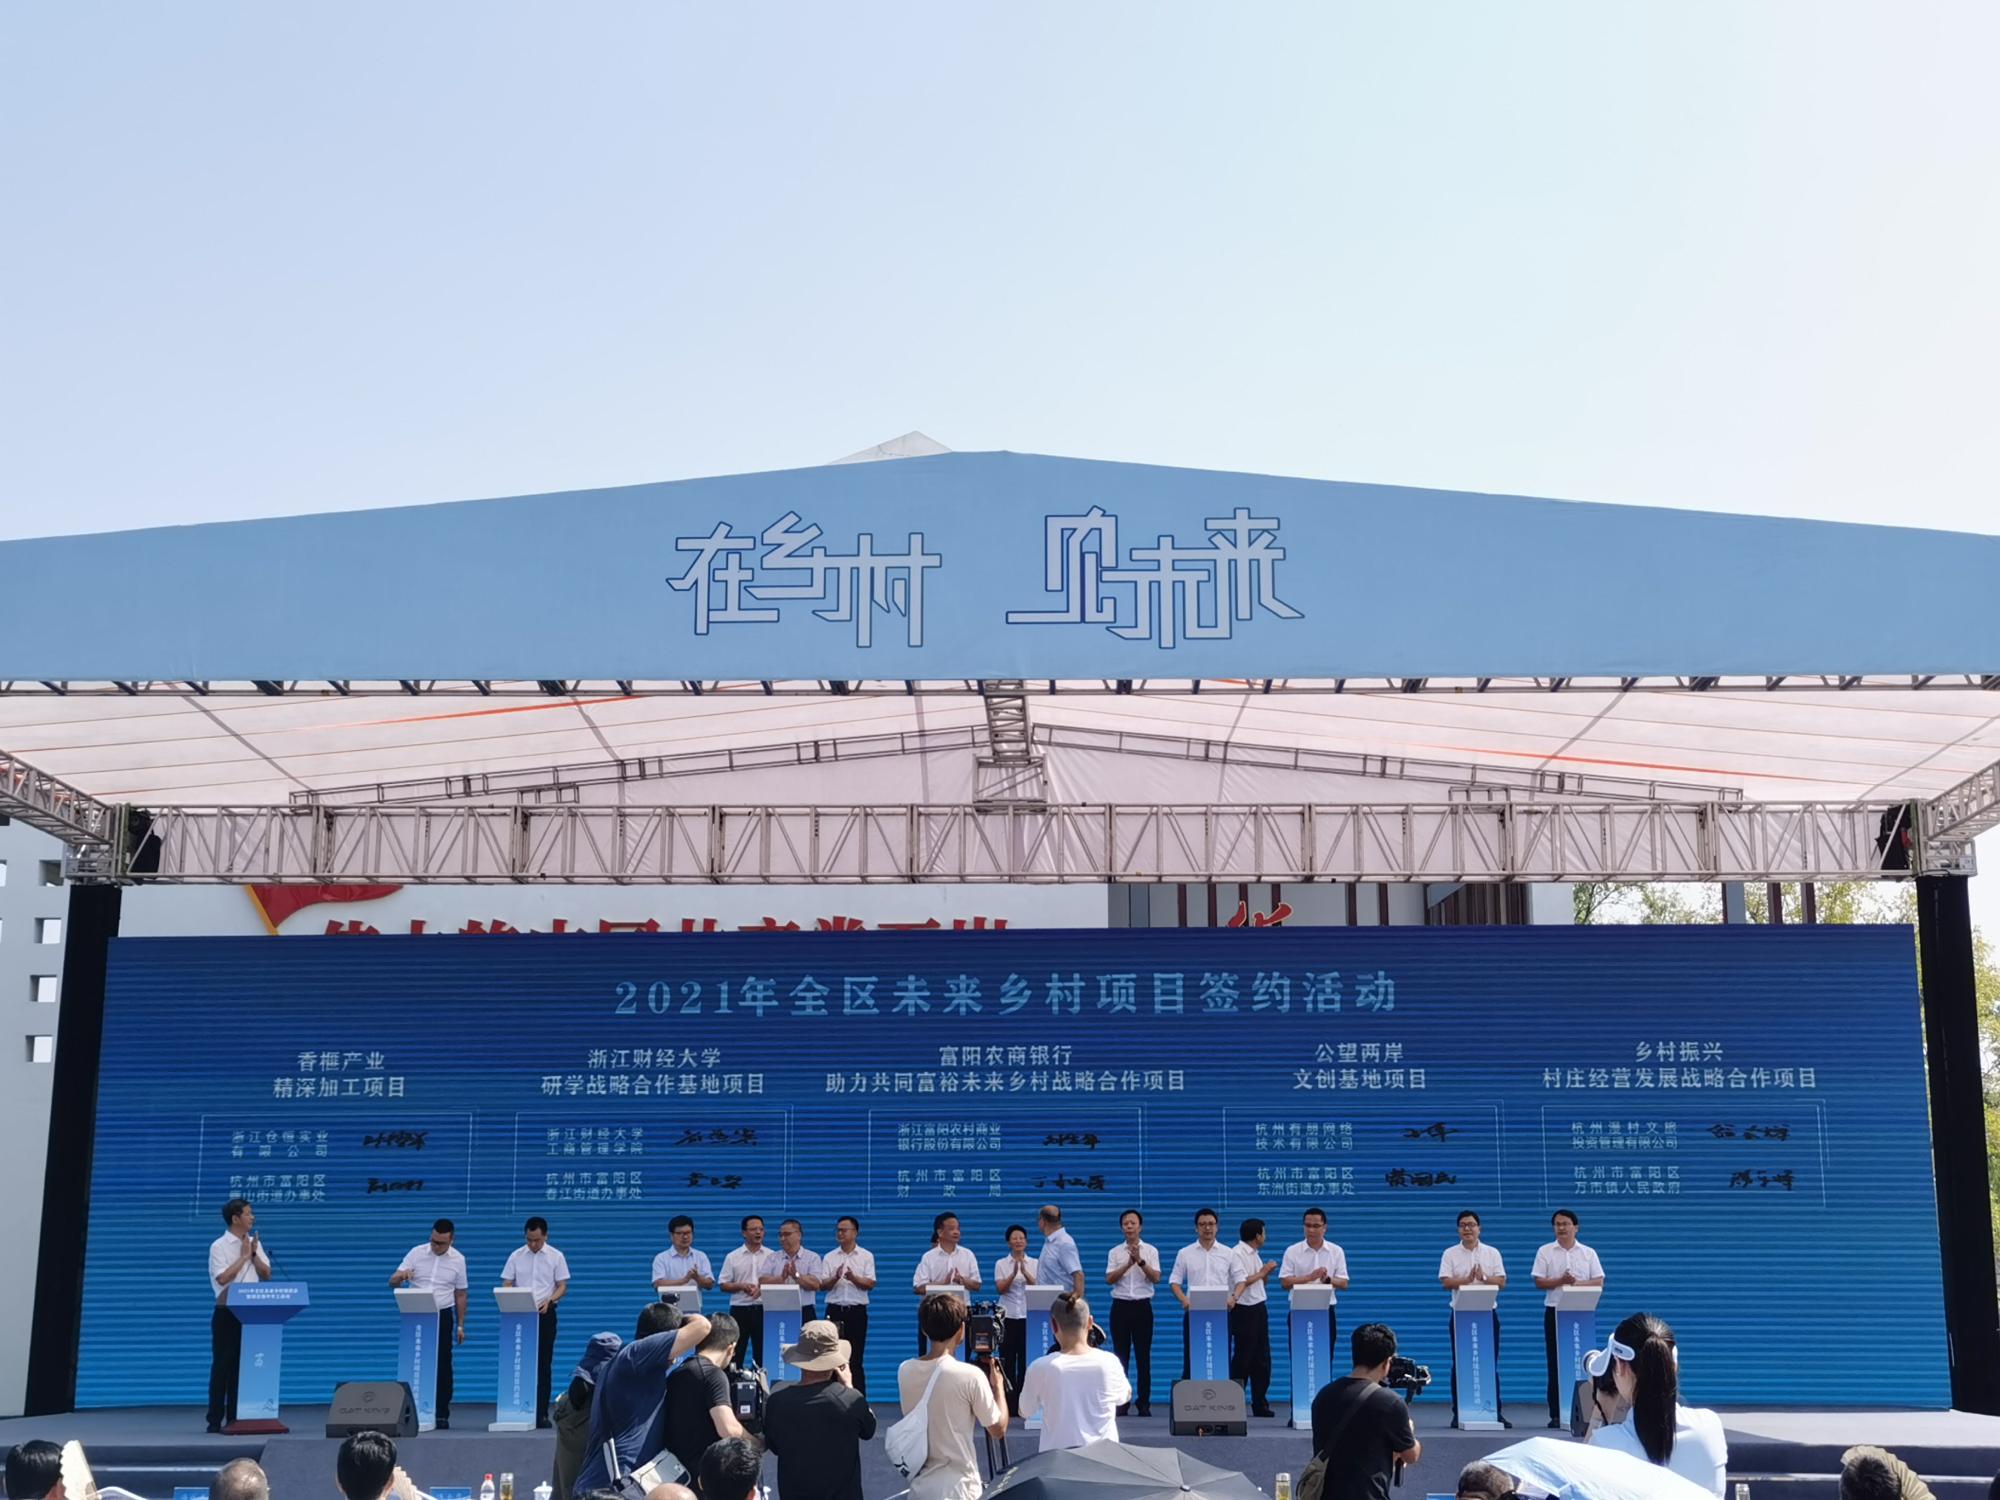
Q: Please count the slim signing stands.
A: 10